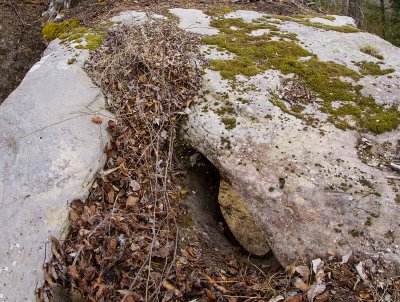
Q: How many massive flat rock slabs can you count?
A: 2